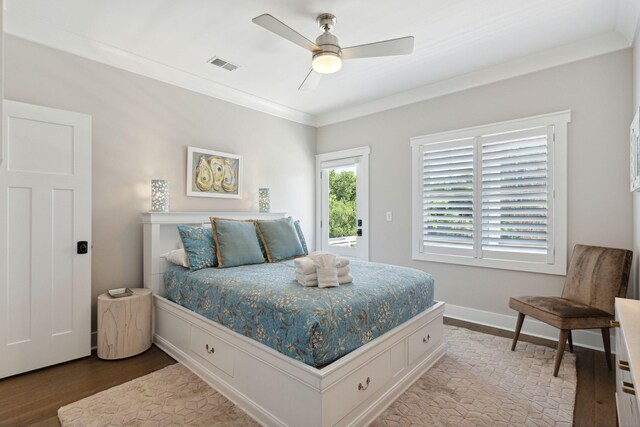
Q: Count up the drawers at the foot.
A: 2